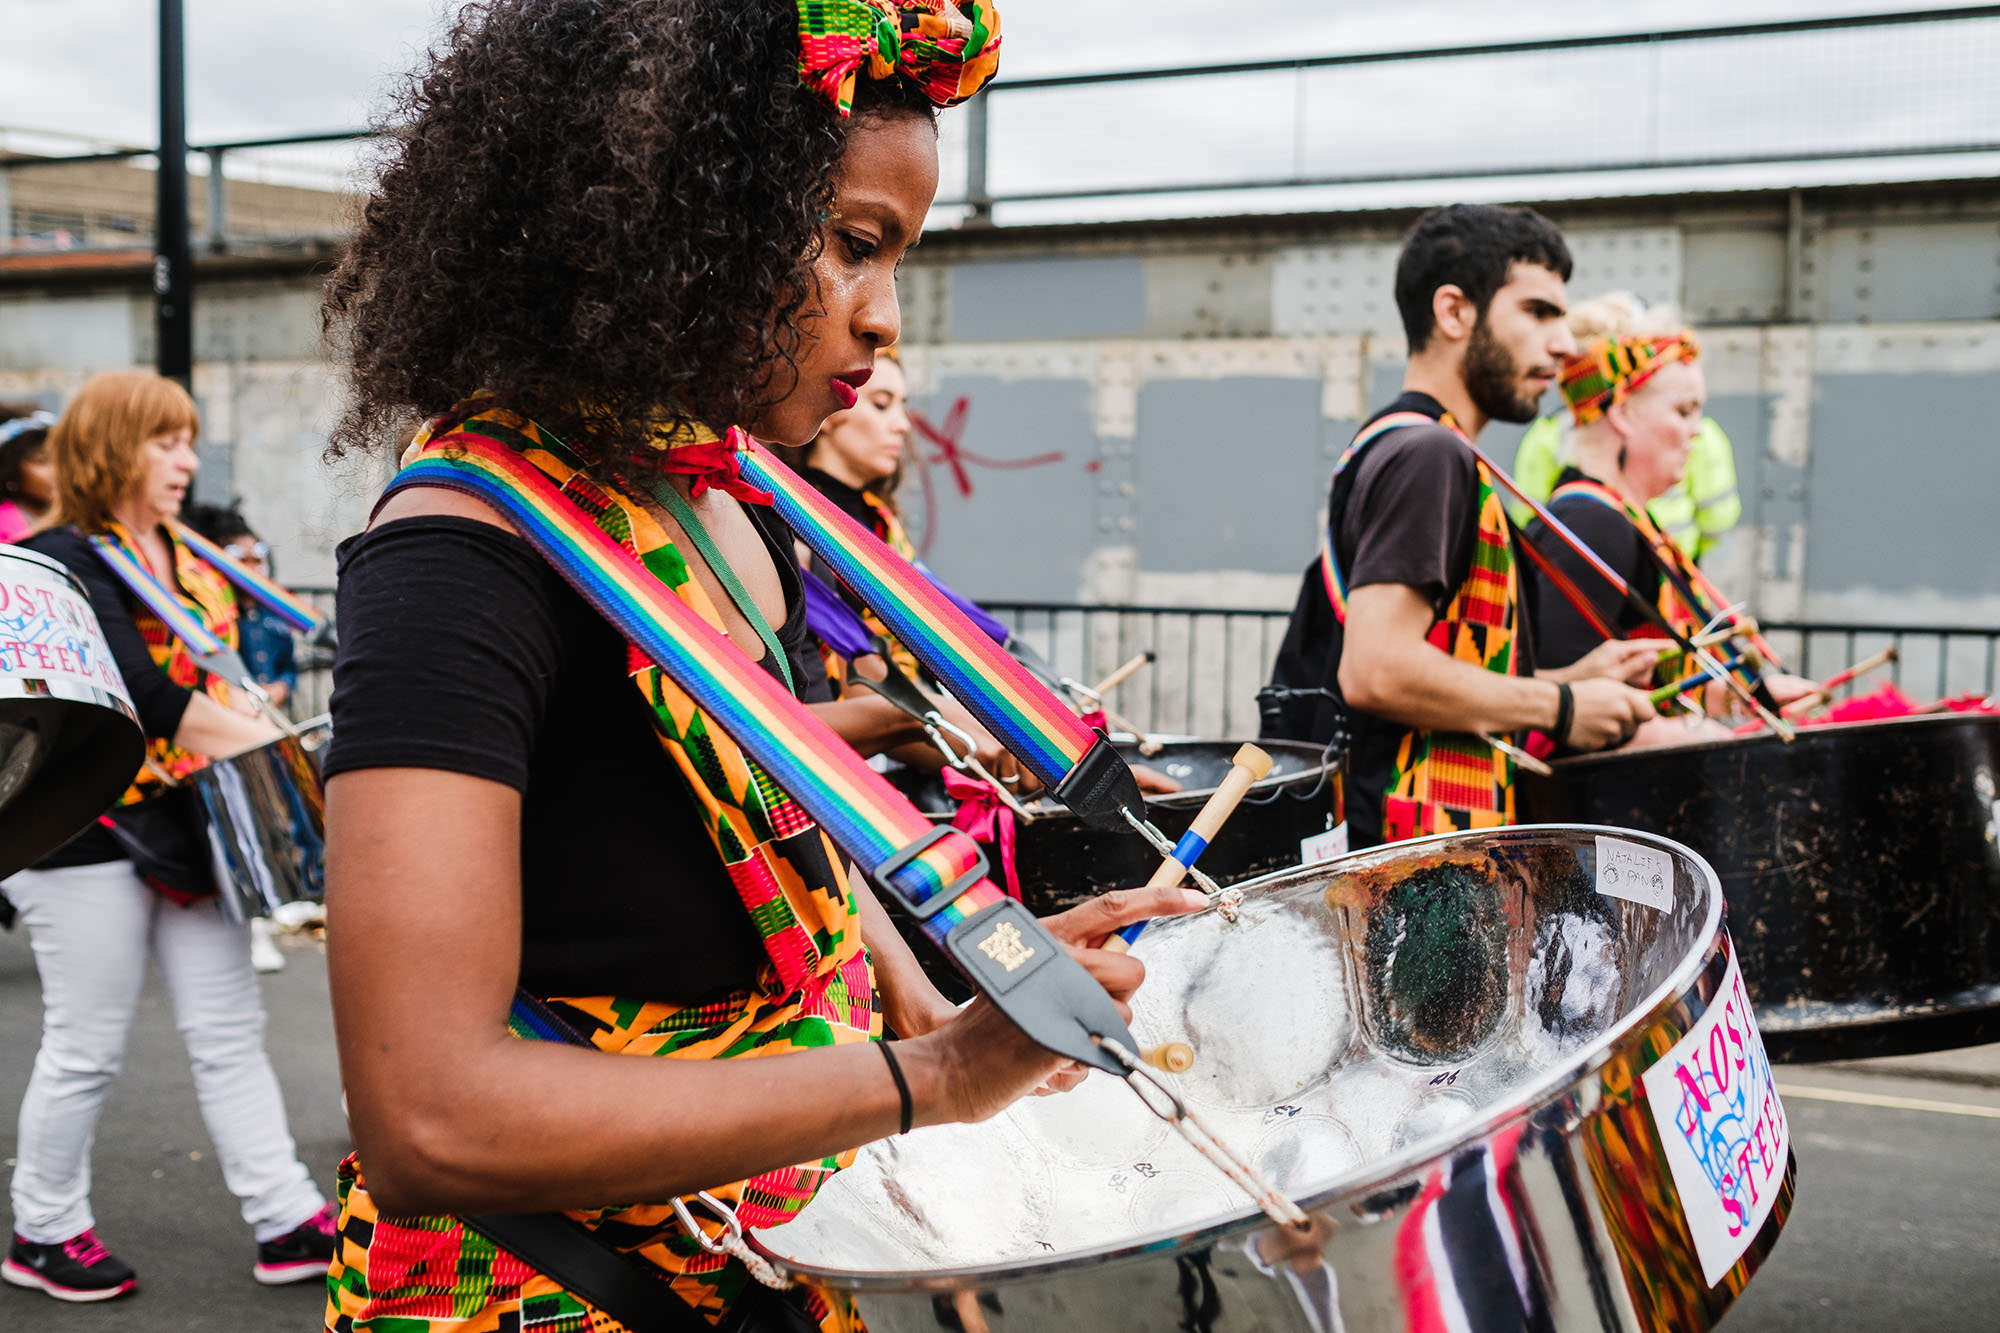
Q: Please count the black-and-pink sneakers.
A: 2